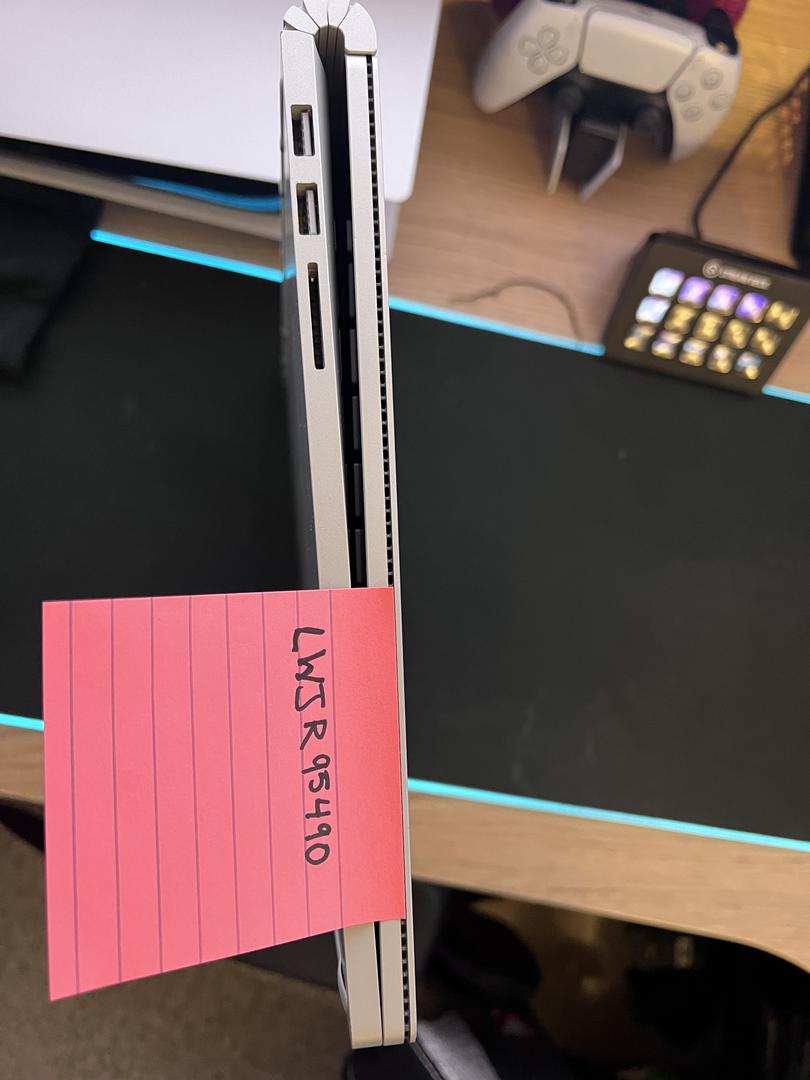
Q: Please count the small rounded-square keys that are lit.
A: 15